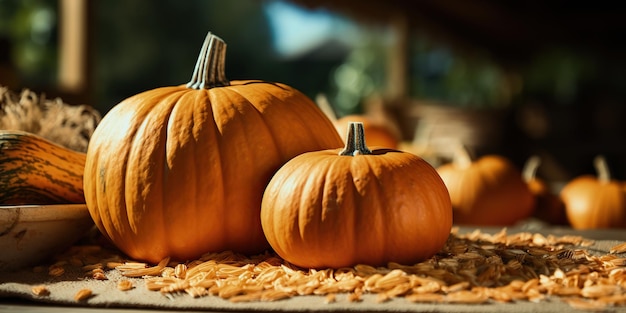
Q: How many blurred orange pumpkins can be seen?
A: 4